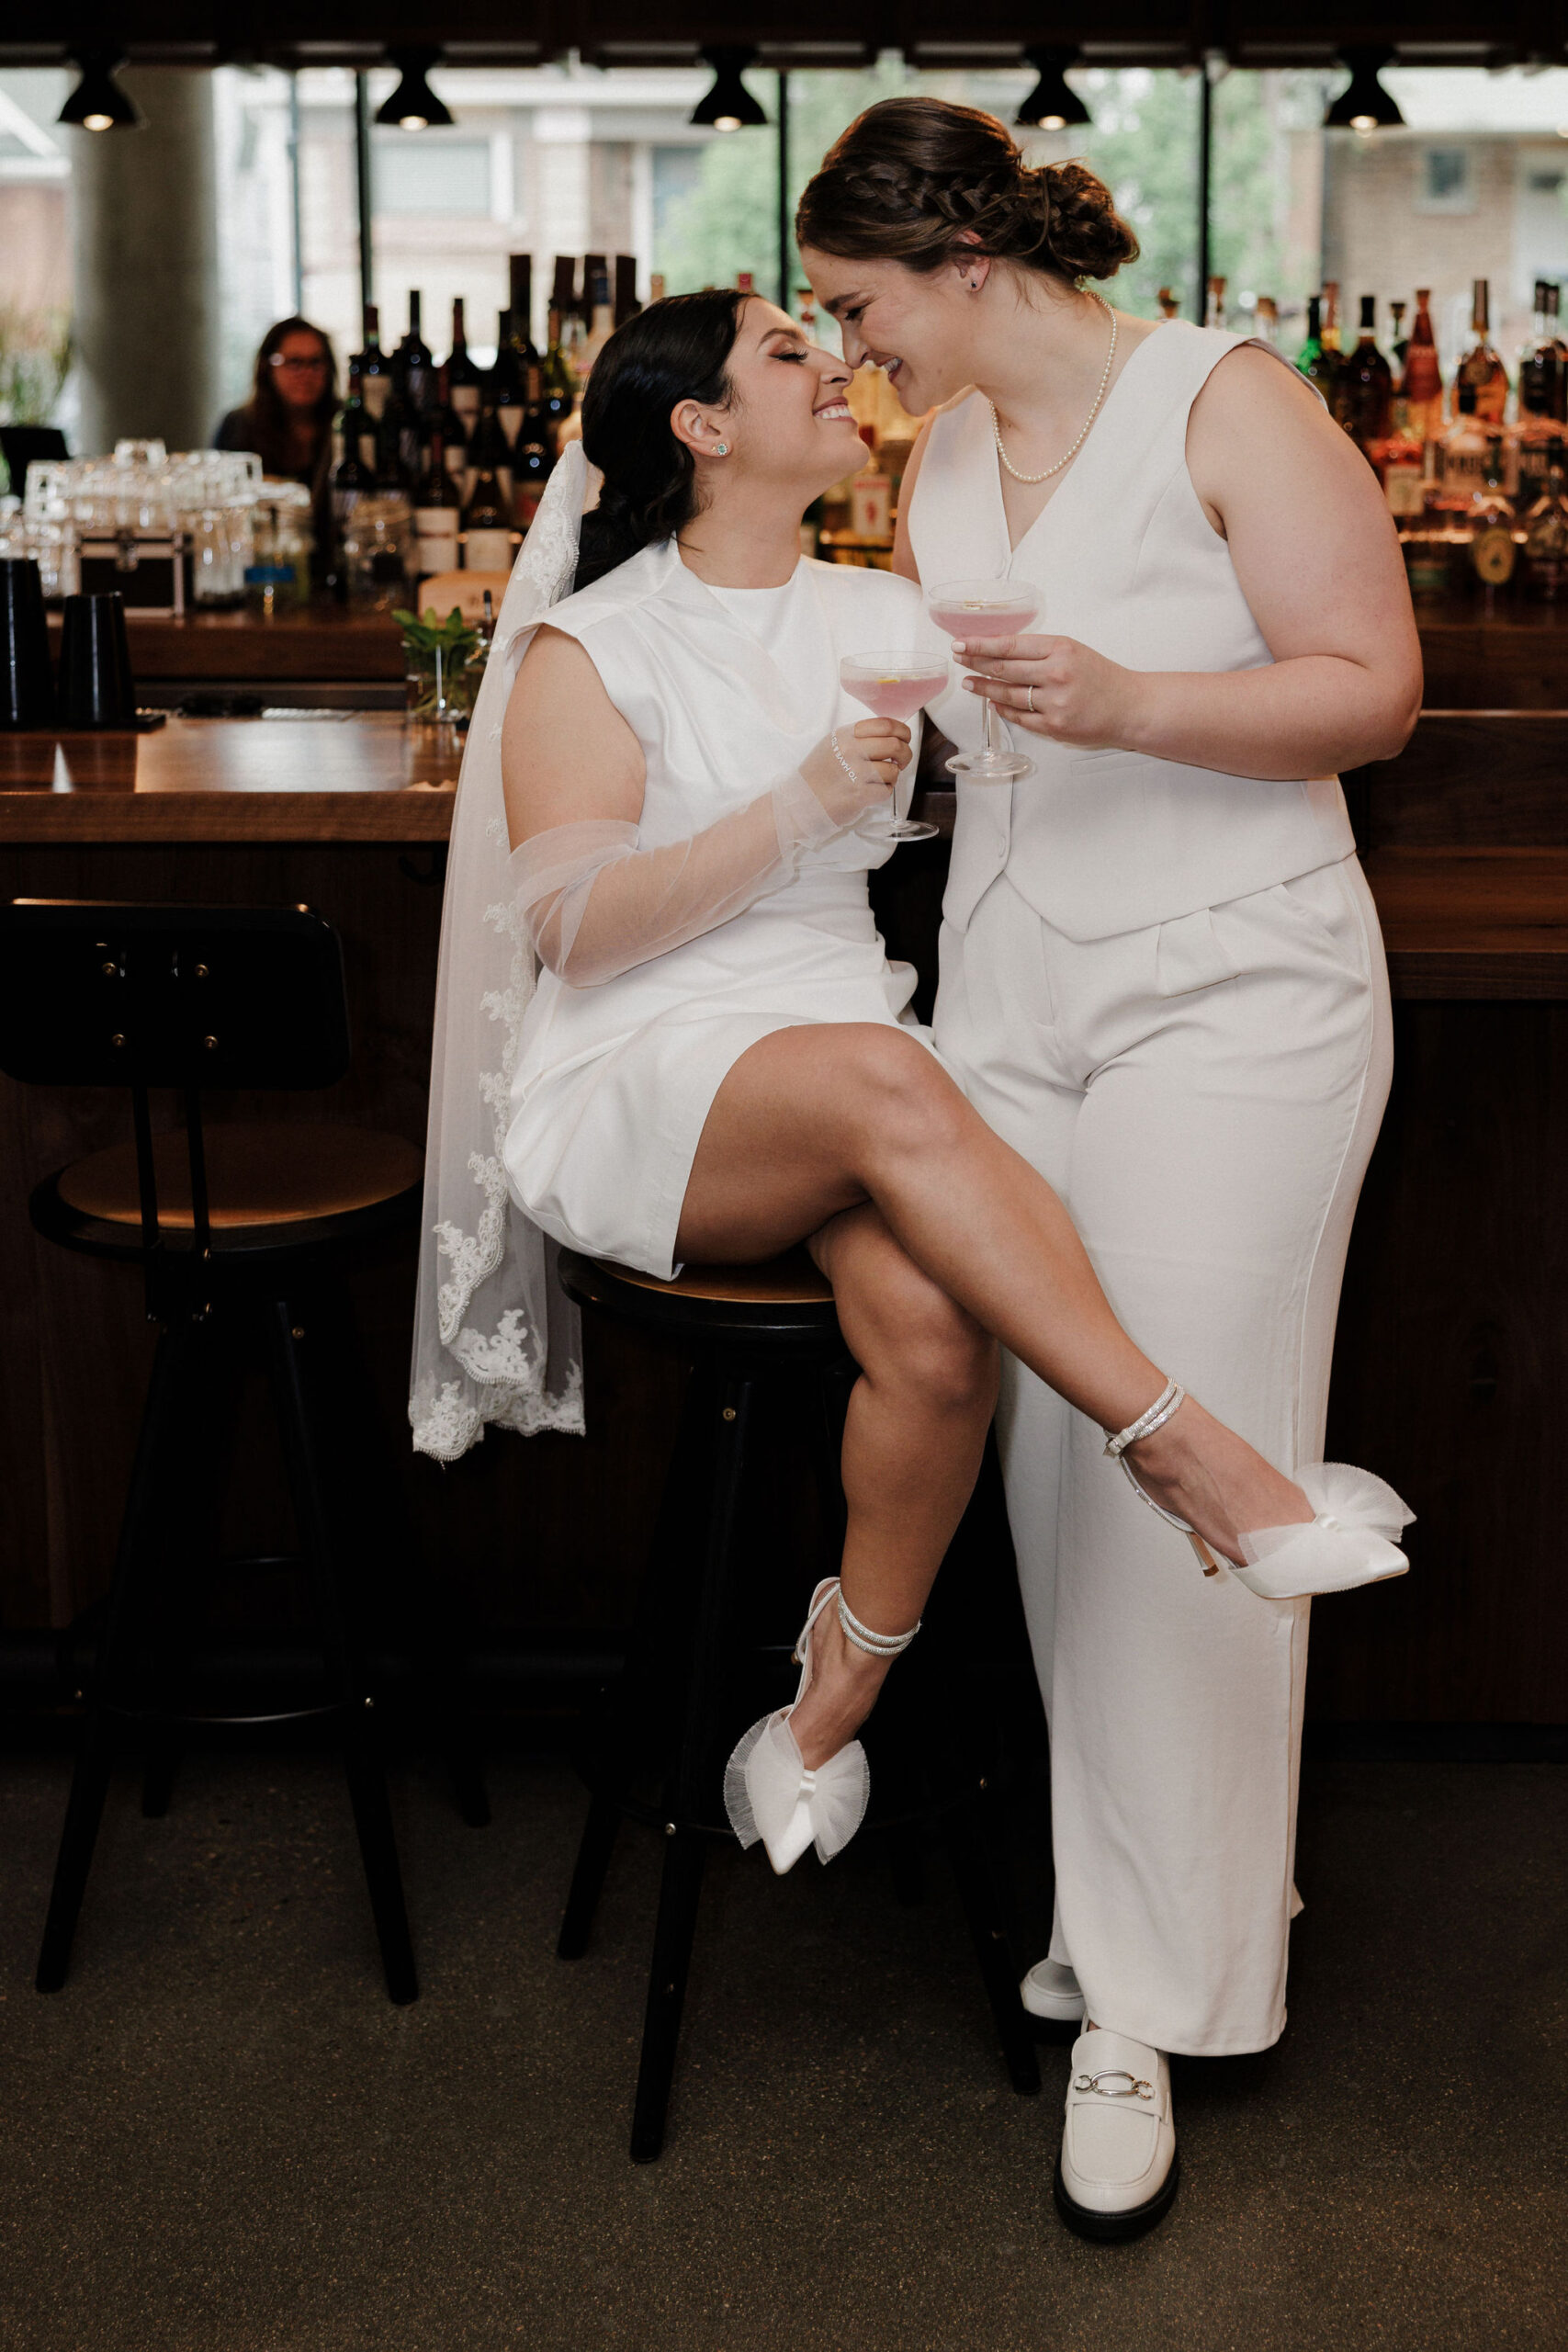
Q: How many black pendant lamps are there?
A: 5